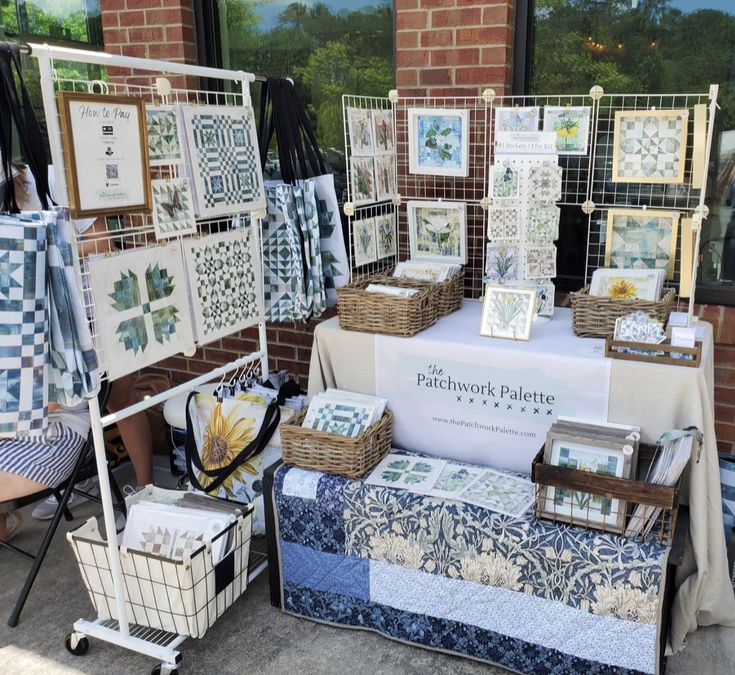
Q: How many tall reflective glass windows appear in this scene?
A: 3